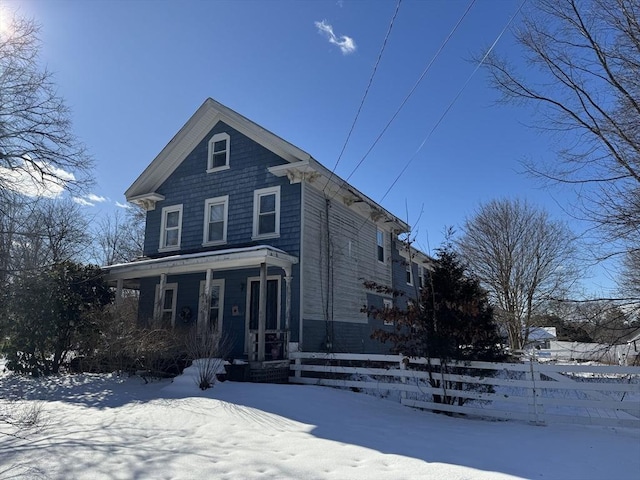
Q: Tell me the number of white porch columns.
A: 5